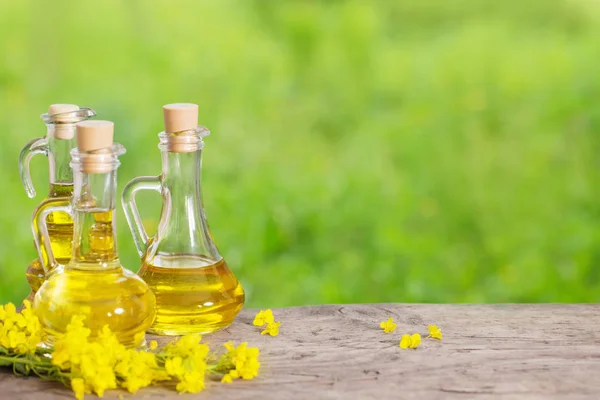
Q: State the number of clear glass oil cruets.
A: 3